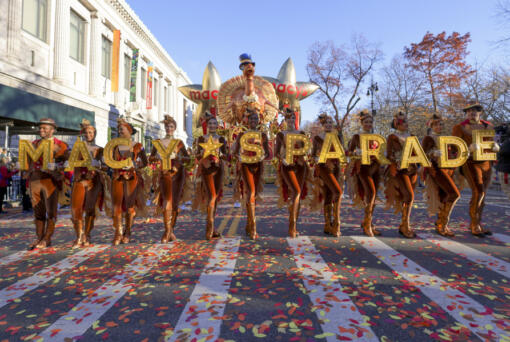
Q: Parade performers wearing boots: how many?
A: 12